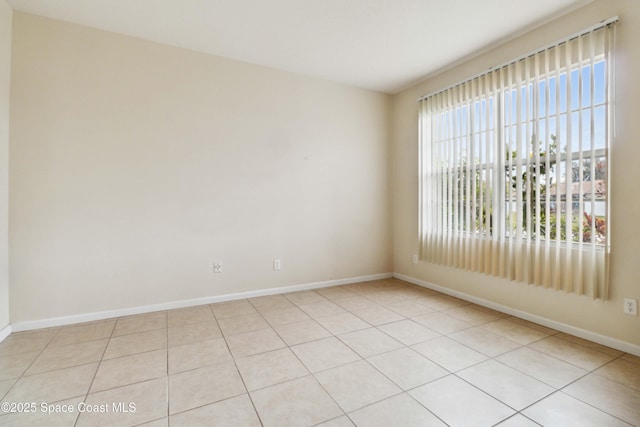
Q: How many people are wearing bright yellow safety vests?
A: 0